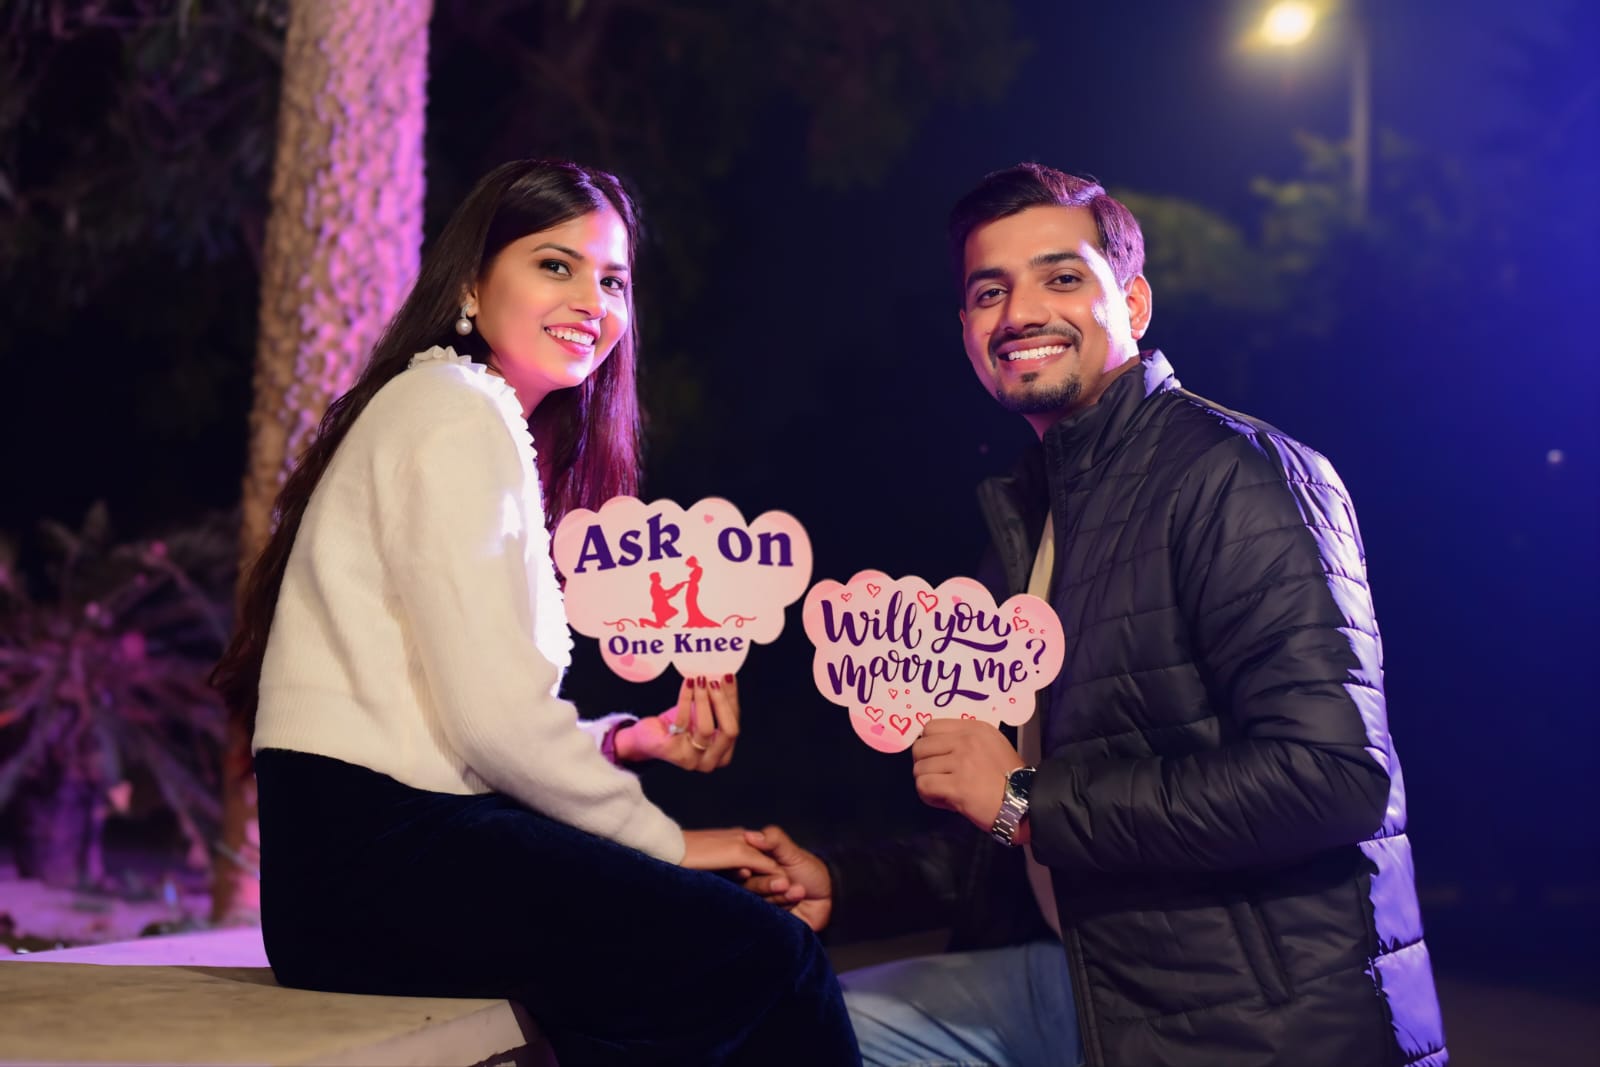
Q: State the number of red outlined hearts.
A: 9